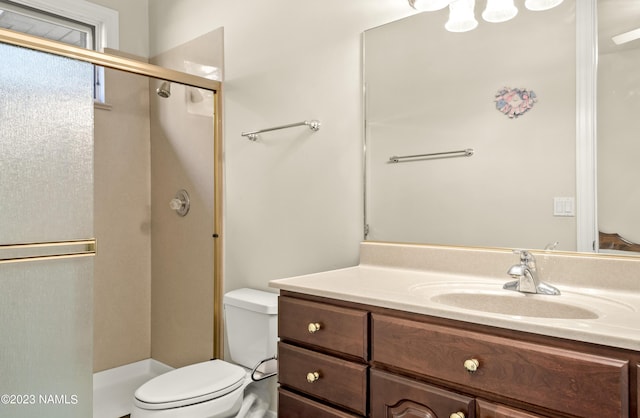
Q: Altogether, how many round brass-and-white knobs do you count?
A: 4